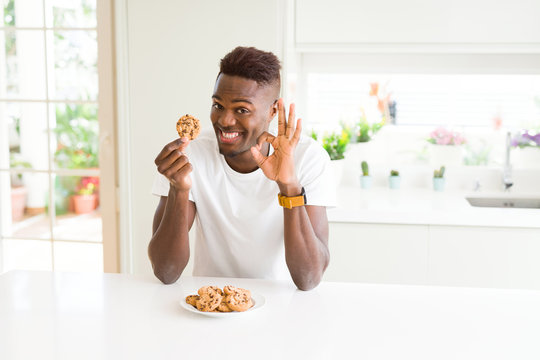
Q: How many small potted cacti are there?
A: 3